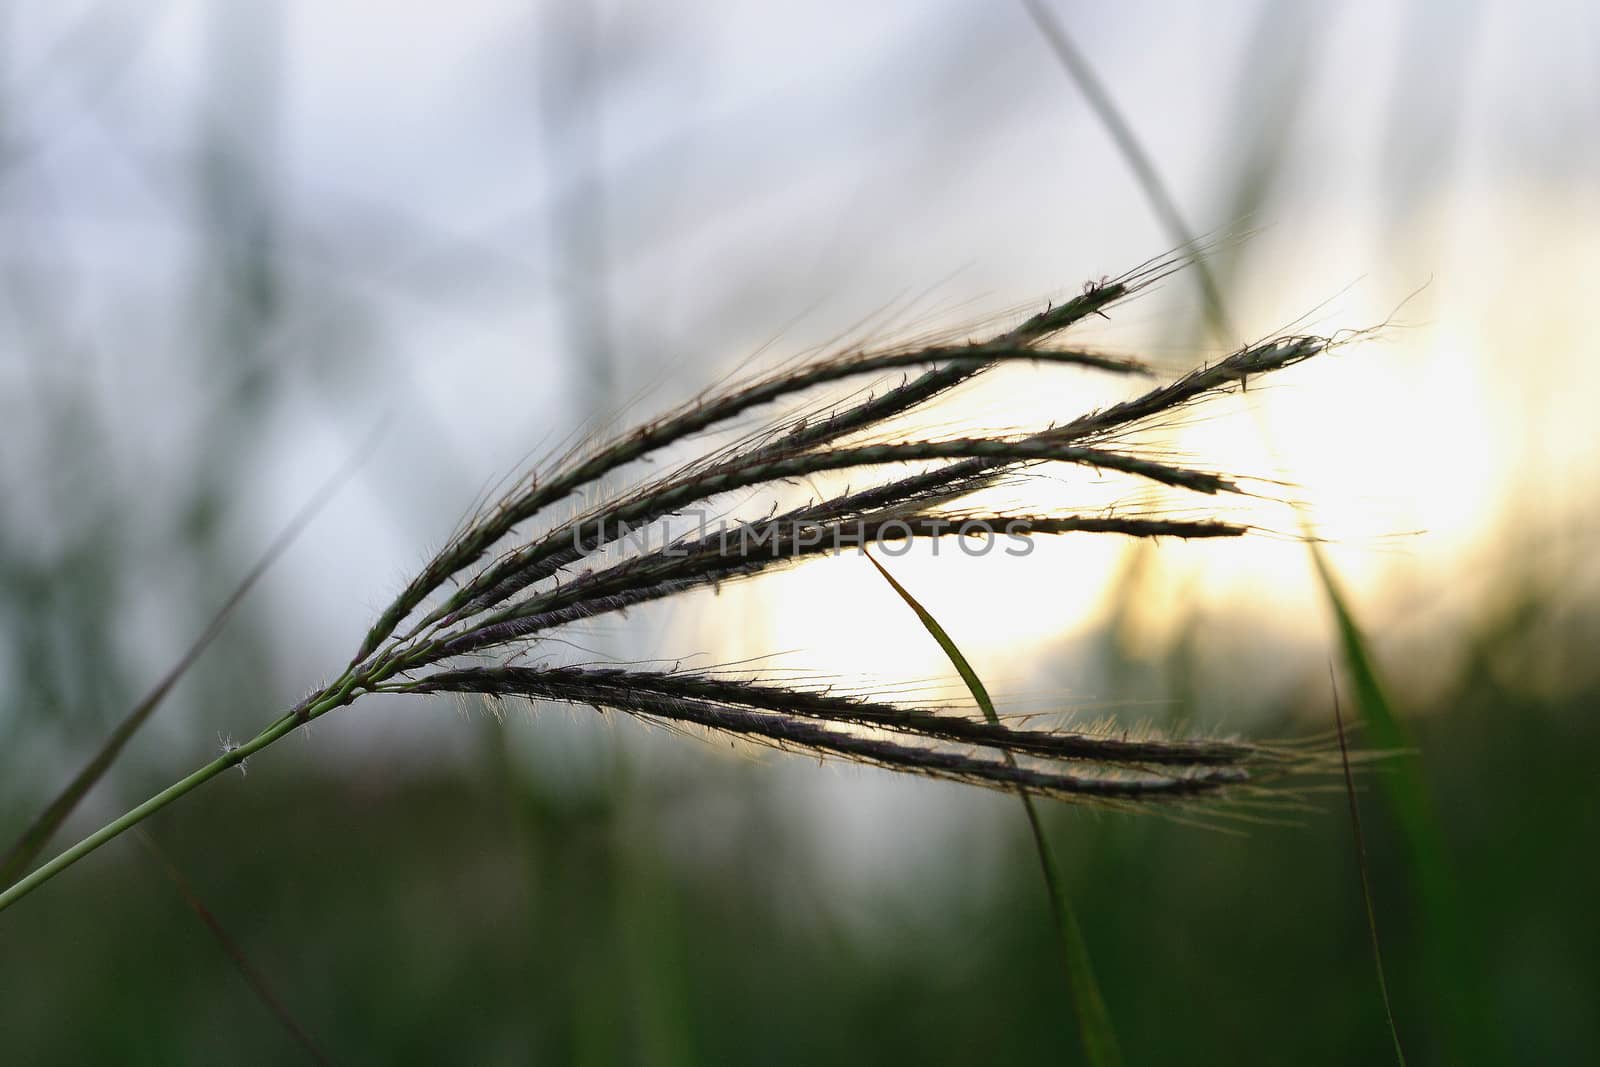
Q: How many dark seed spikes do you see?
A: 7